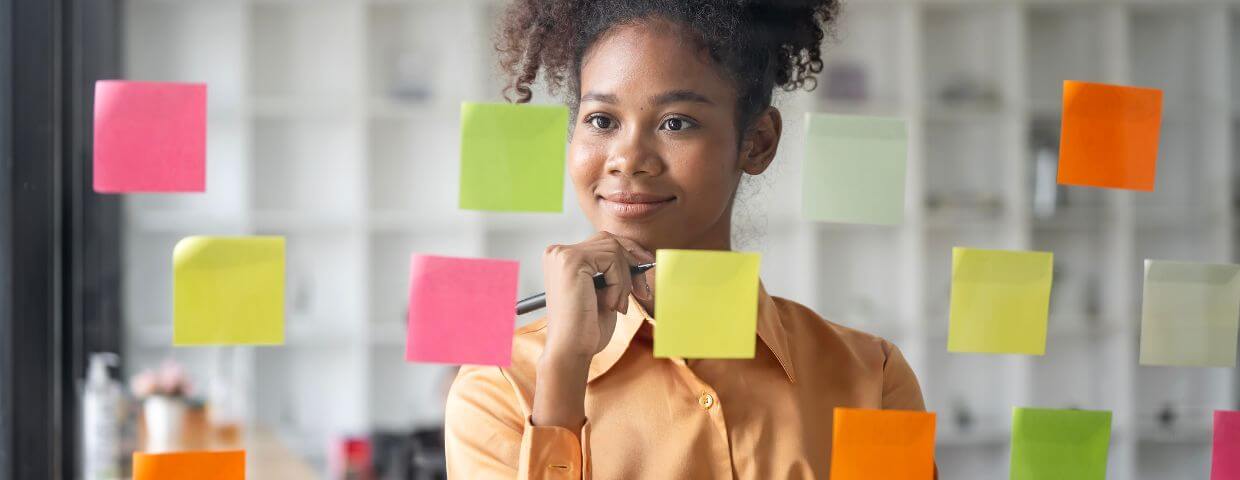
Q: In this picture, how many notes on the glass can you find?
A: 13